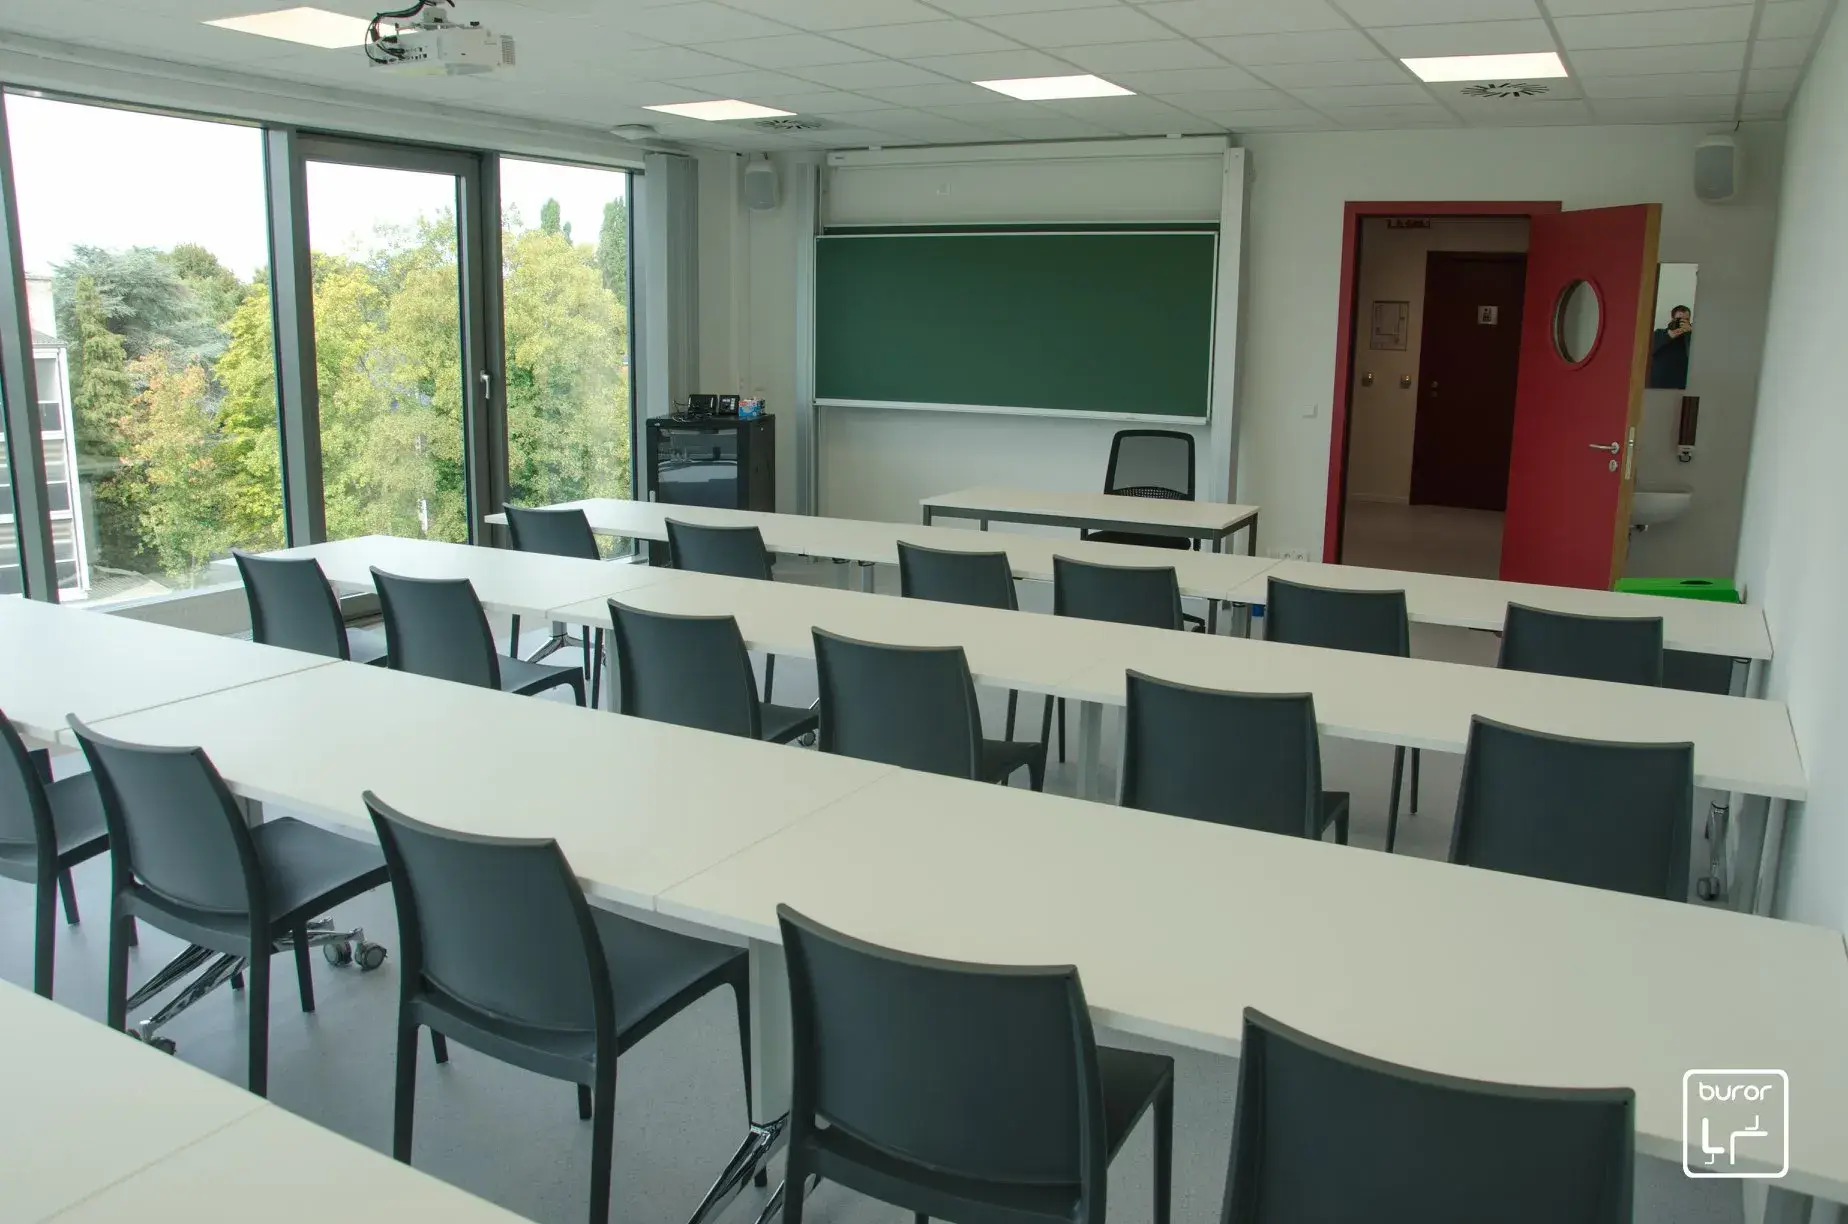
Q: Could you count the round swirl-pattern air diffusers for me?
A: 2